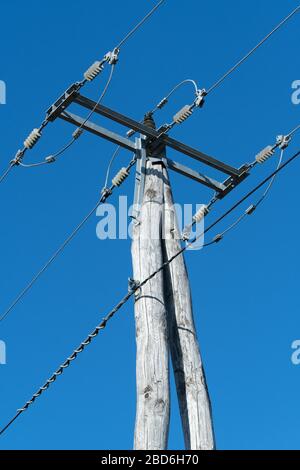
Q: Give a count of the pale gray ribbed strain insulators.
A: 6